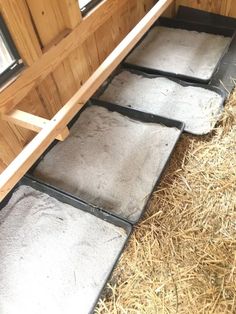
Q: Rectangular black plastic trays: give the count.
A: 4